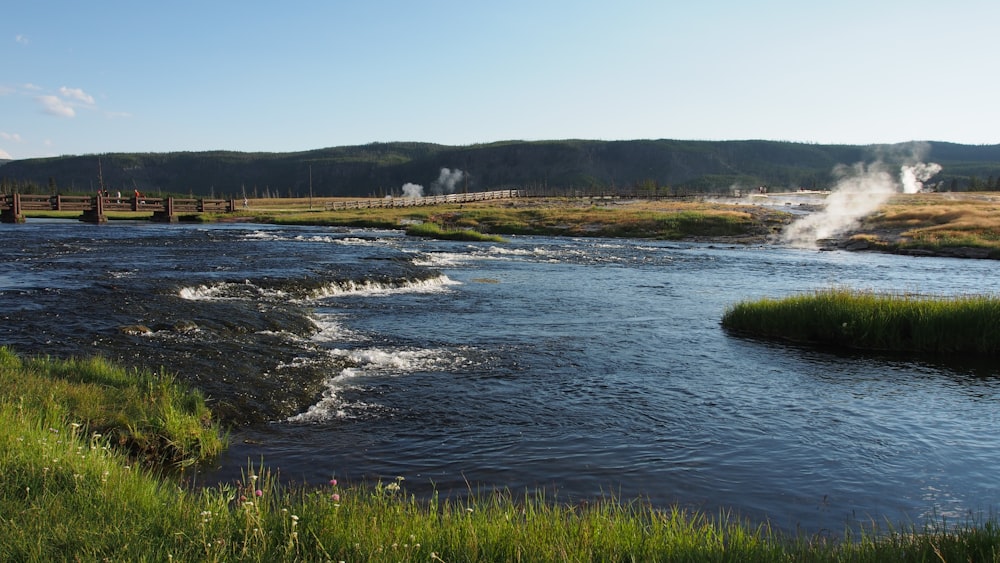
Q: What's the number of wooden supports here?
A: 3